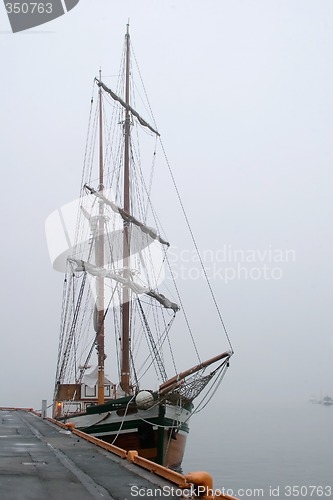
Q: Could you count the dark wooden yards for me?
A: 3